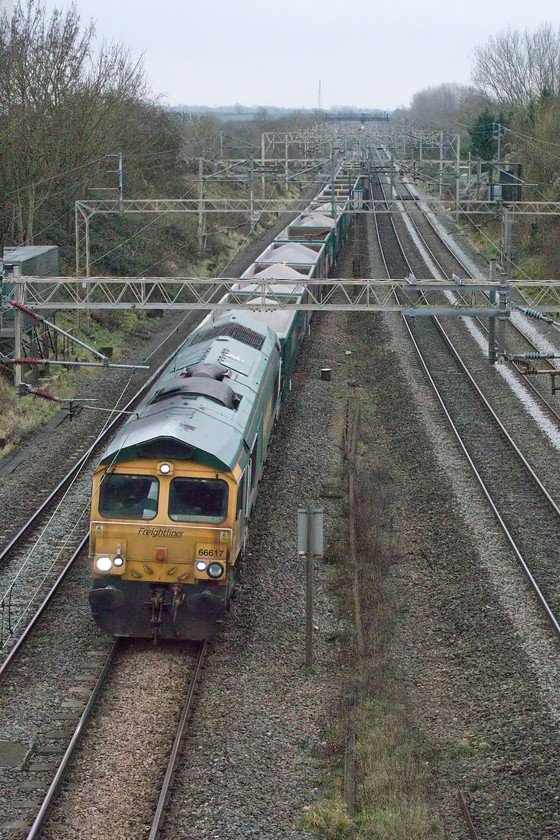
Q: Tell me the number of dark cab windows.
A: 2